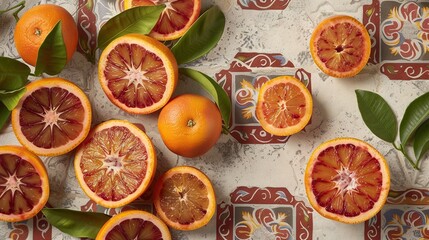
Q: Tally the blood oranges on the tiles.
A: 12